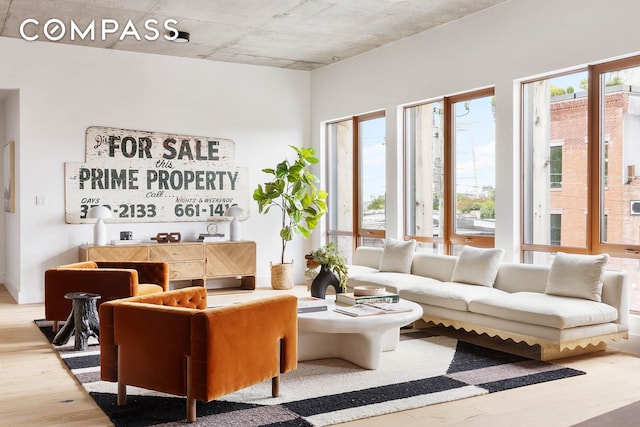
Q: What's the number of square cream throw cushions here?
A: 3